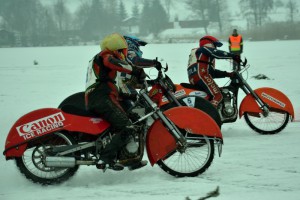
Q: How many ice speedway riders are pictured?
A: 3